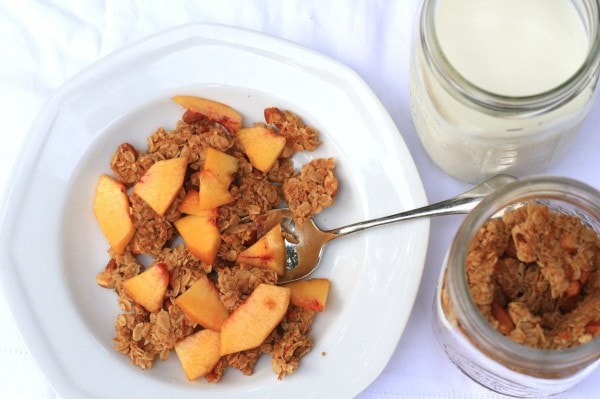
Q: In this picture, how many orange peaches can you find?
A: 14